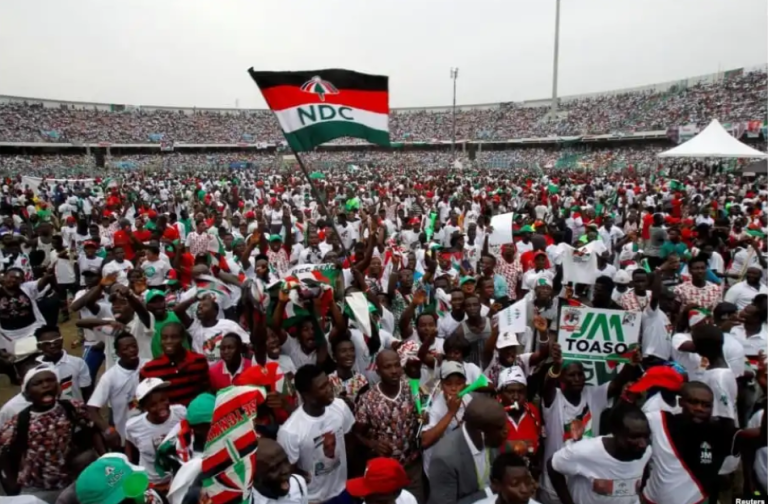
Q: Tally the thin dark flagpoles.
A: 1